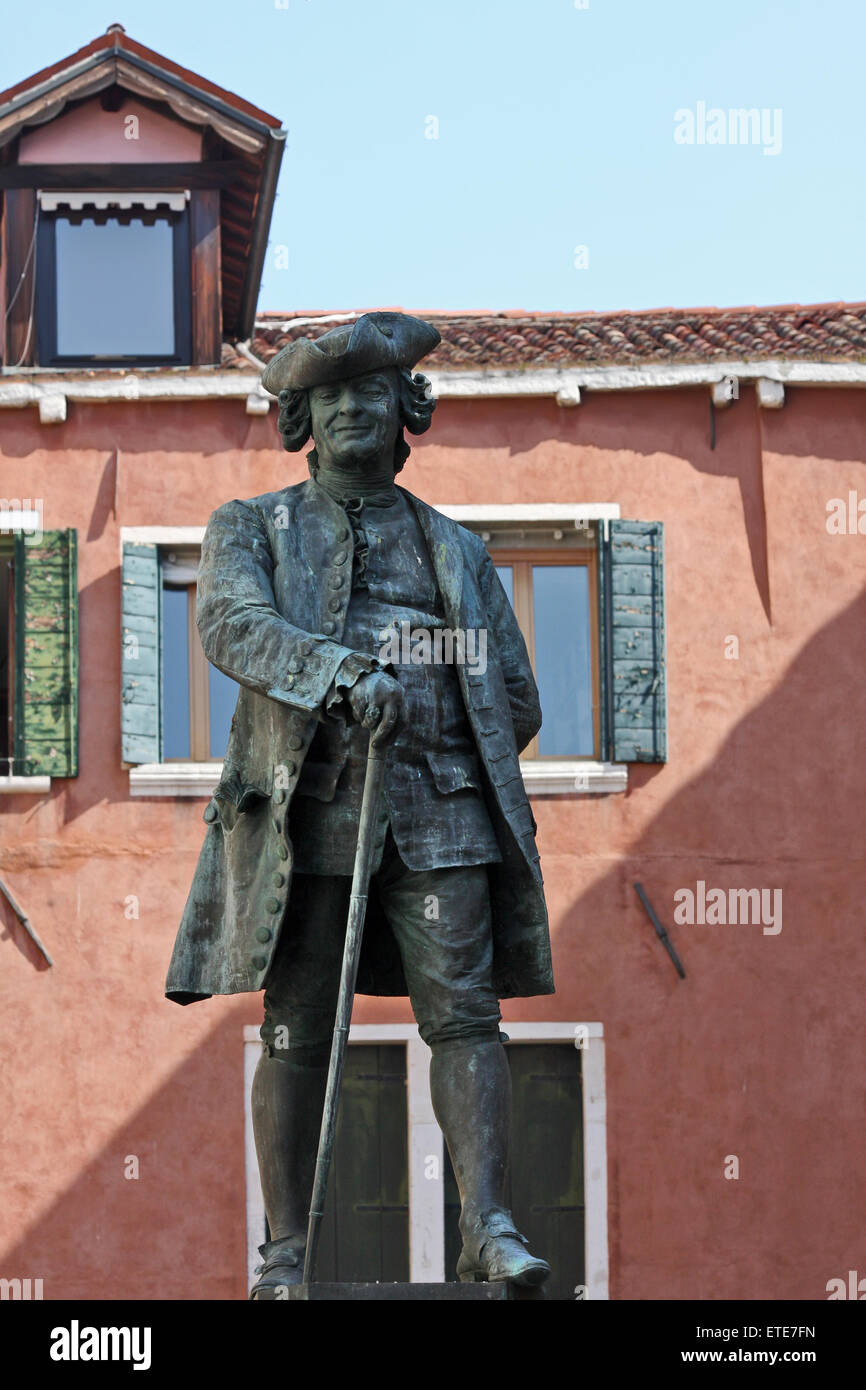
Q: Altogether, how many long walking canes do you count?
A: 1